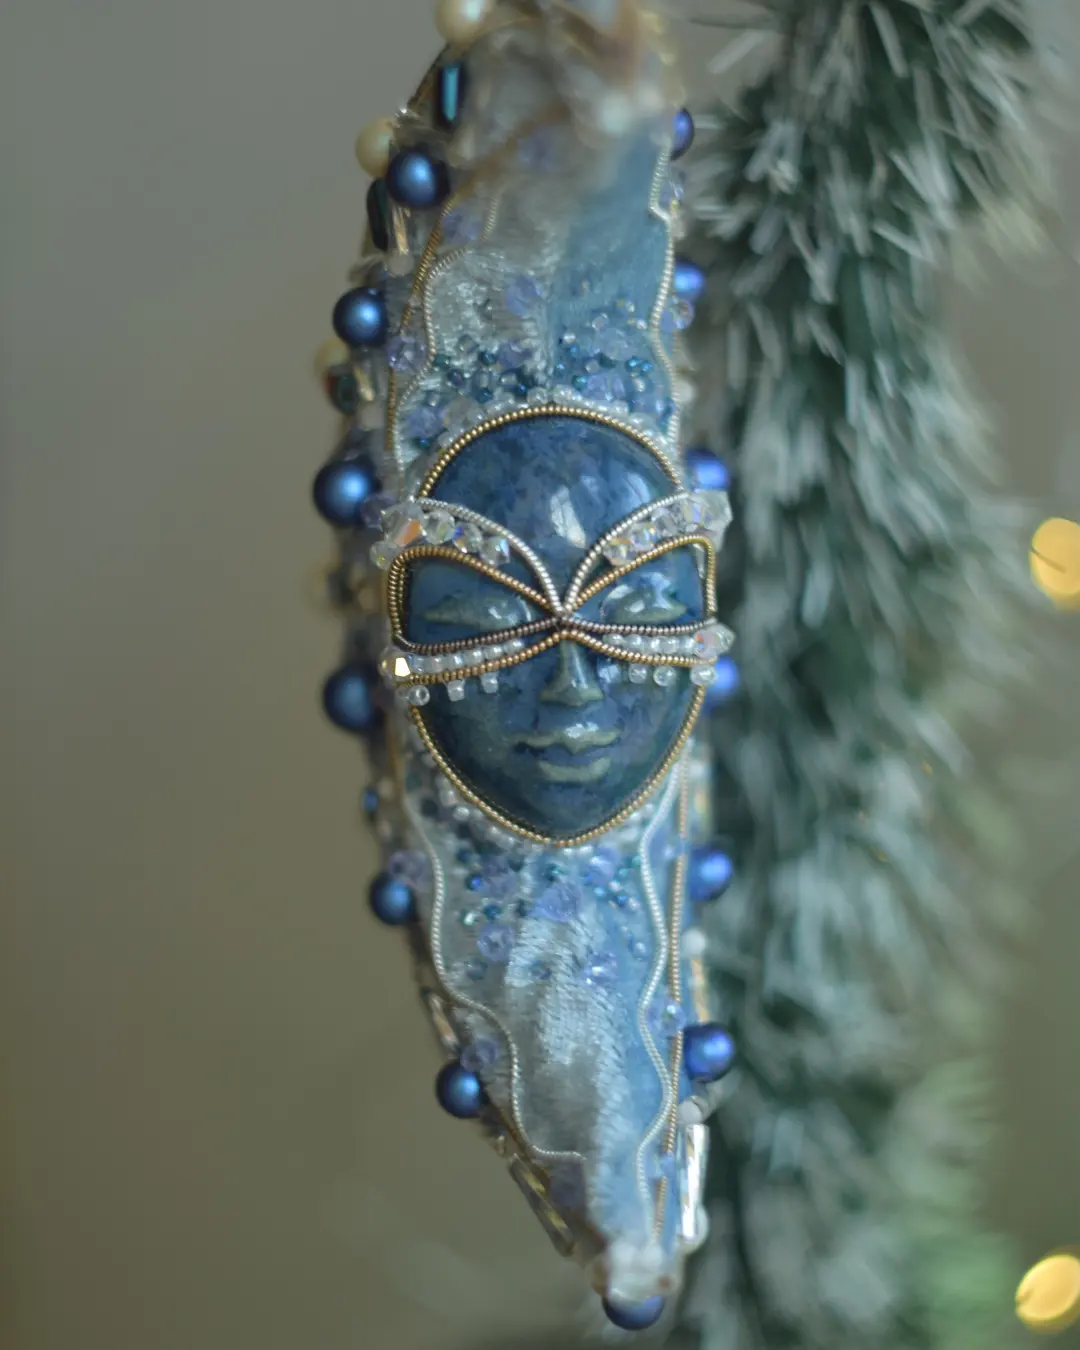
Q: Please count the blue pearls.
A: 13